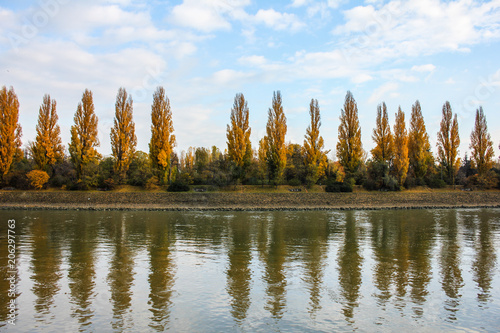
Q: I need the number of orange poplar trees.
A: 14